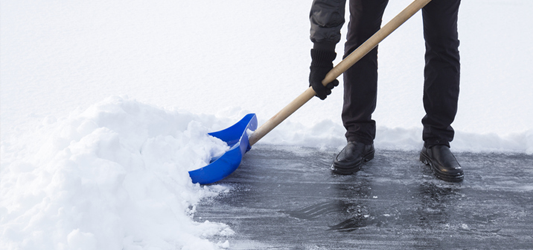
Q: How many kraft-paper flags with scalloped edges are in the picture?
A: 0